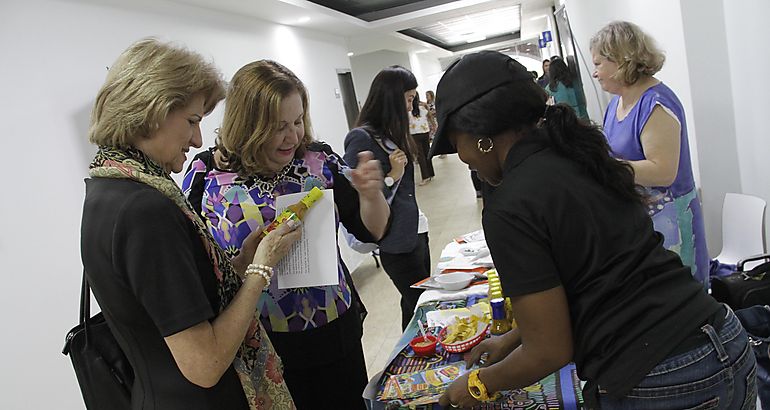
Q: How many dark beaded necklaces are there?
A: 1